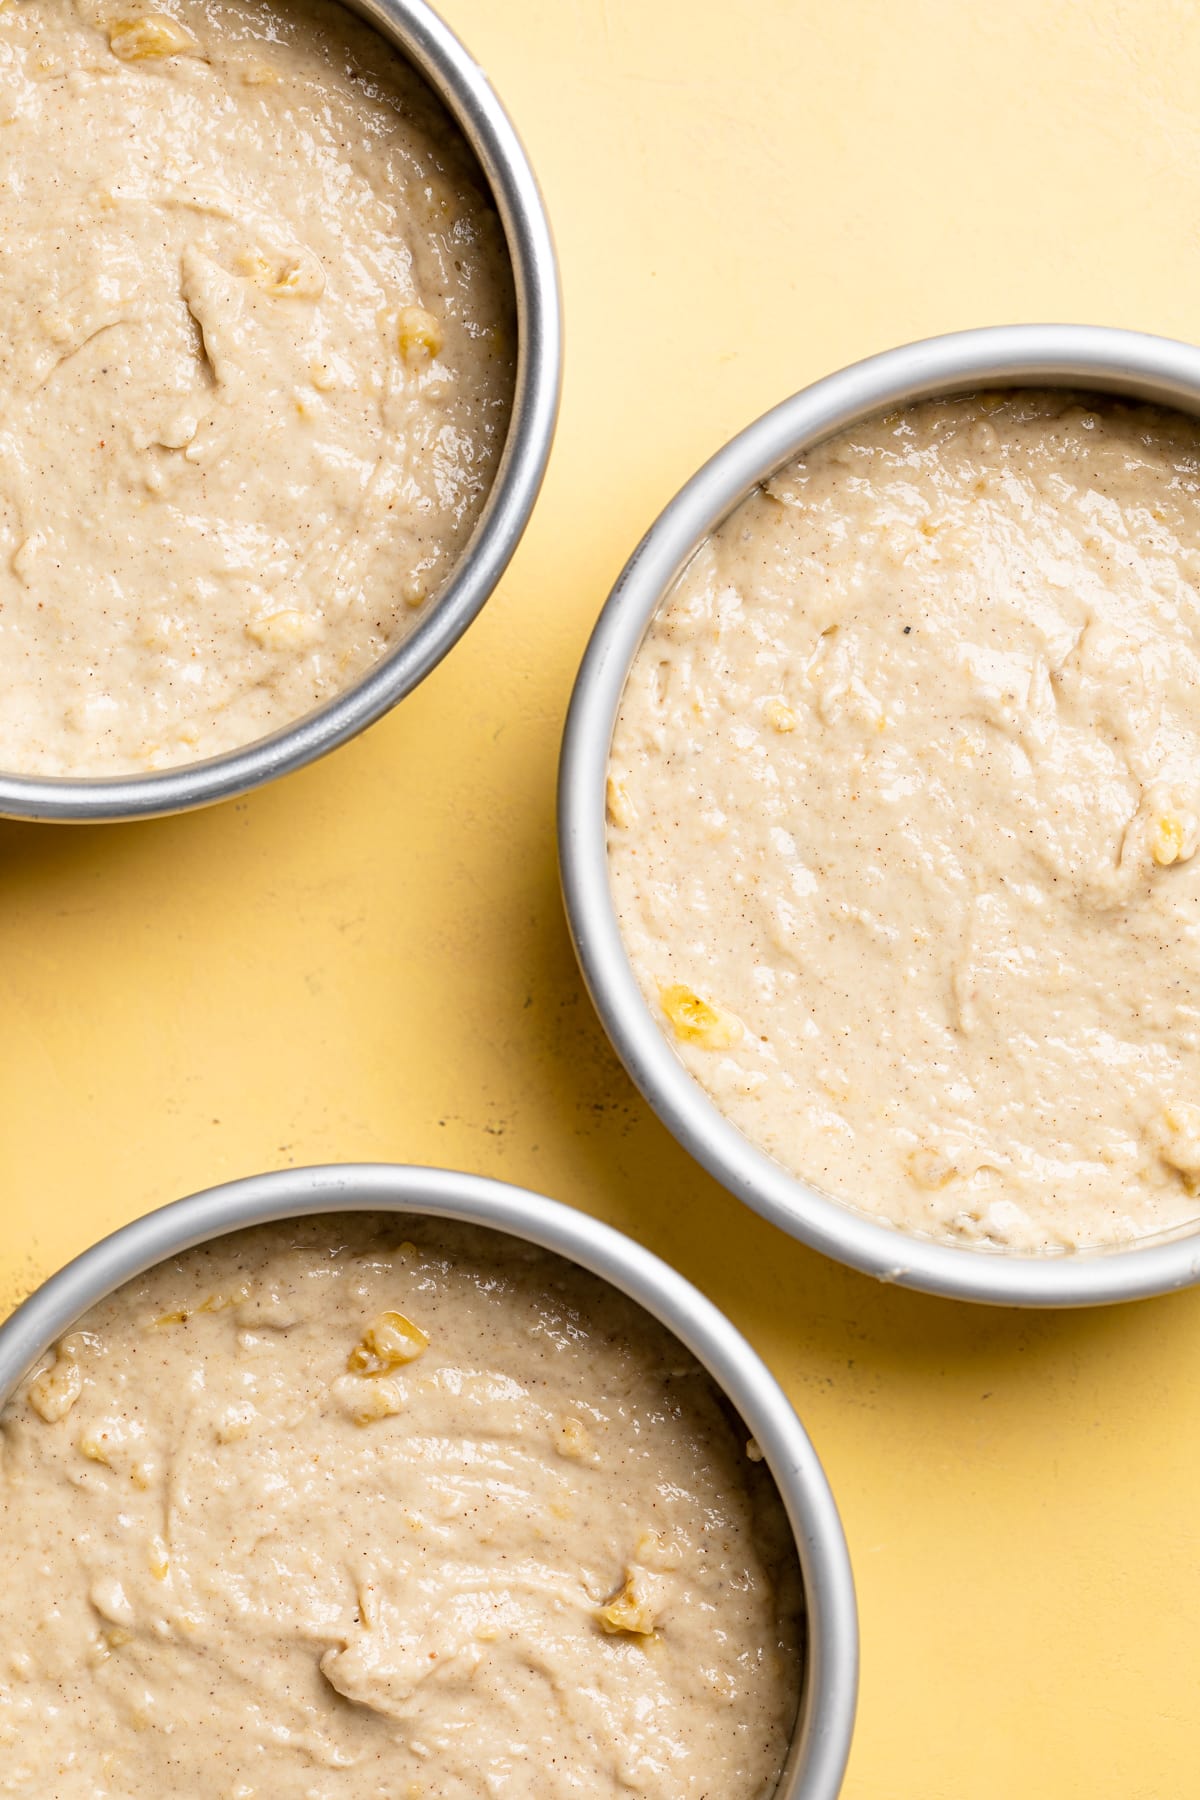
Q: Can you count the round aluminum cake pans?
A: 3